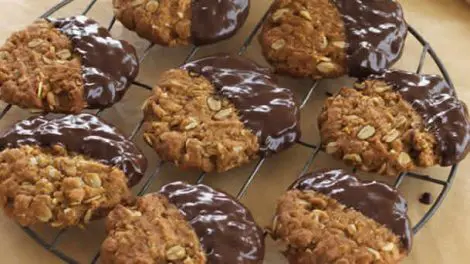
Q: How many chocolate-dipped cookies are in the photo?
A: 8